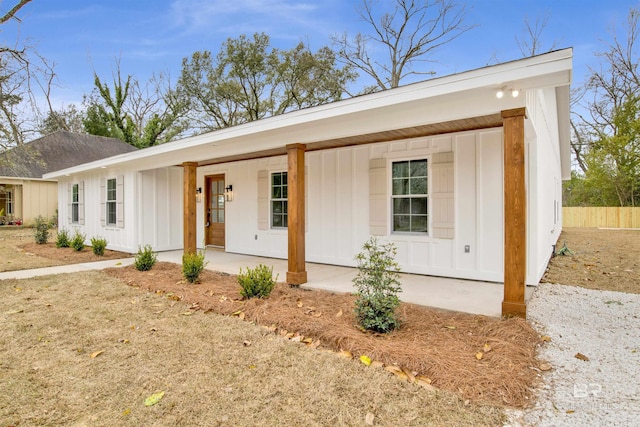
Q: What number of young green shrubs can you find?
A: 8